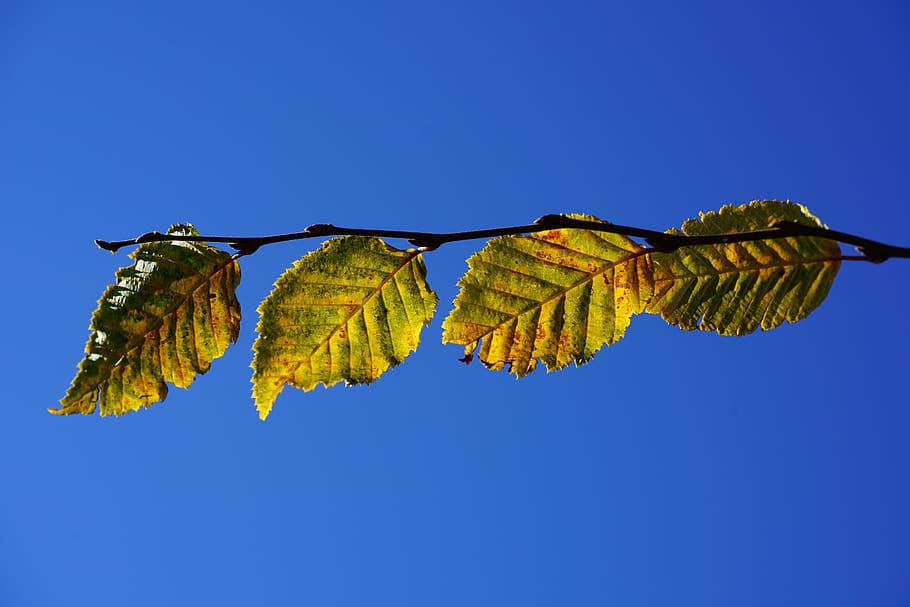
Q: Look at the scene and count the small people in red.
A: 0